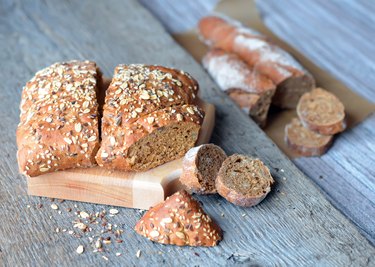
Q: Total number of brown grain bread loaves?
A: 2